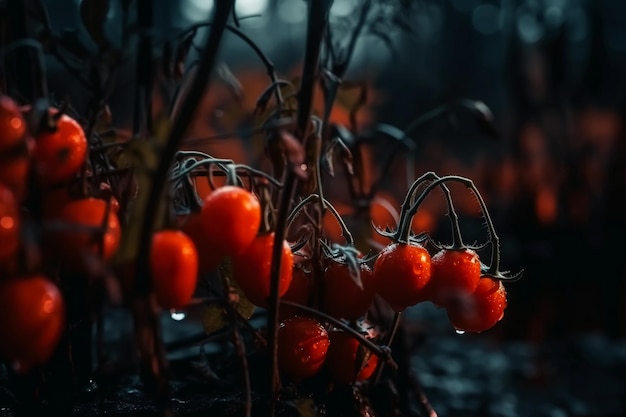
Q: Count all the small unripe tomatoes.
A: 0